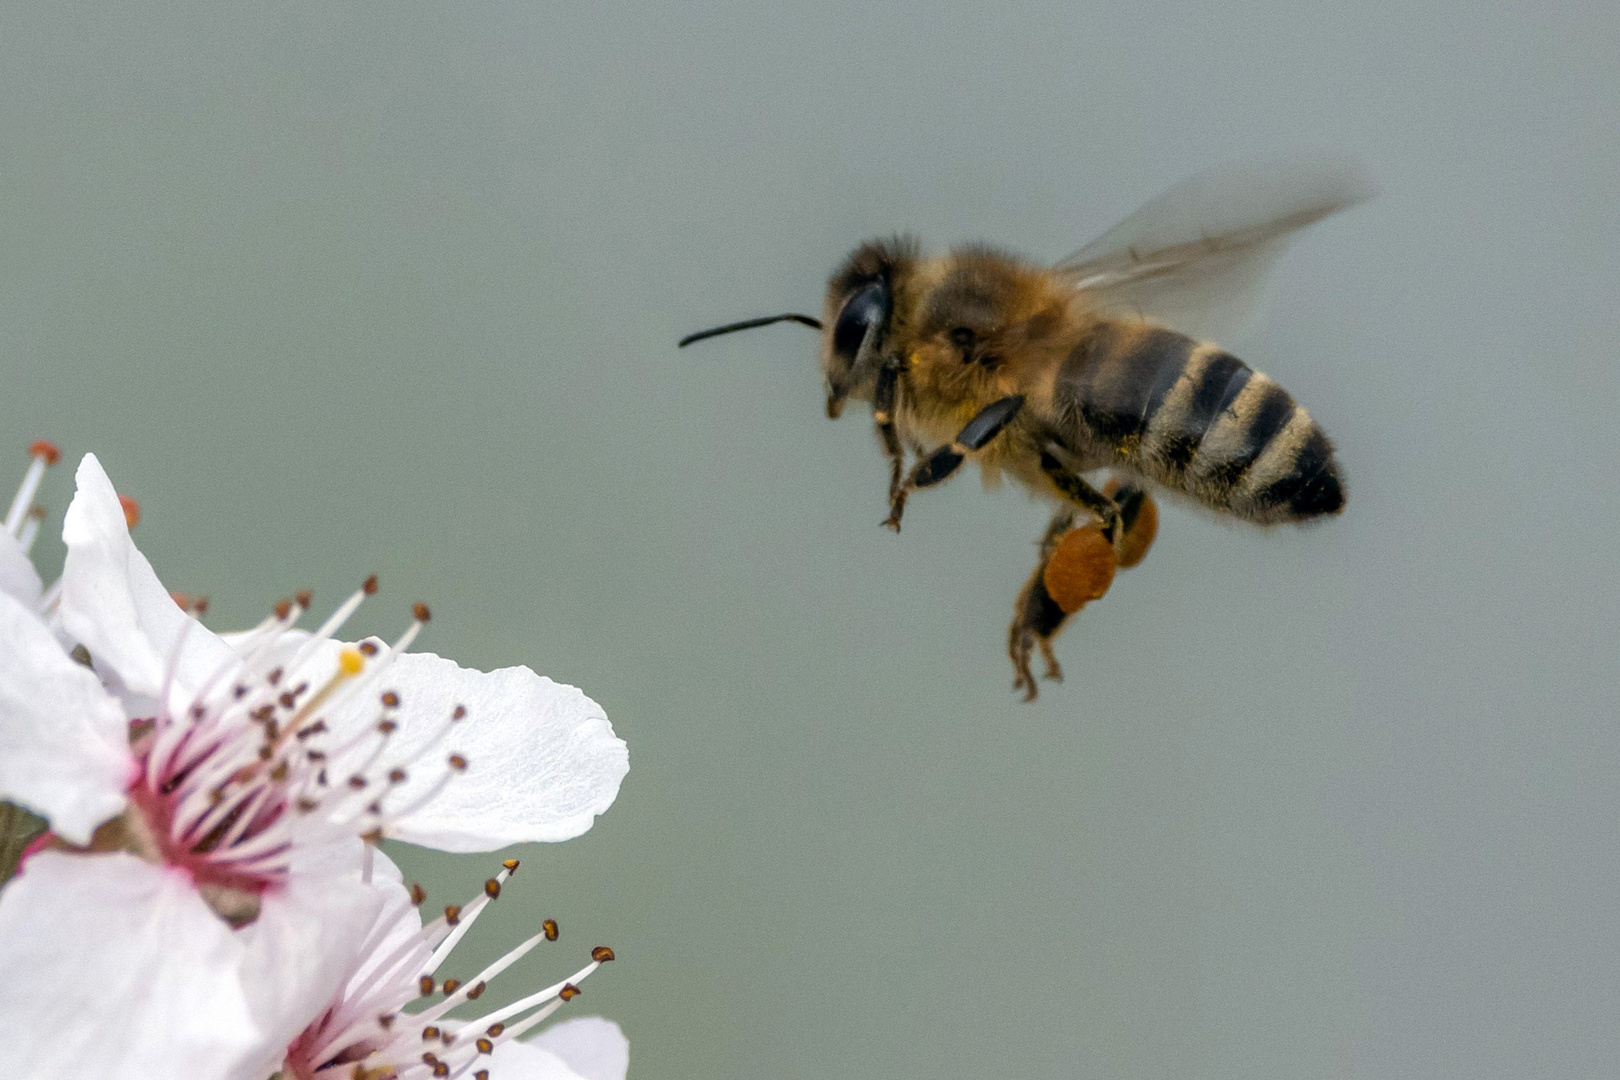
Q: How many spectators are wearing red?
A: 0